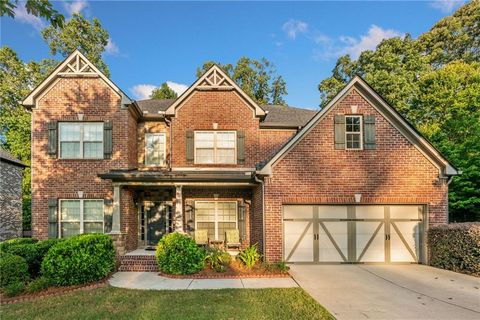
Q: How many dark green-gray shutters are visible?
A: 10